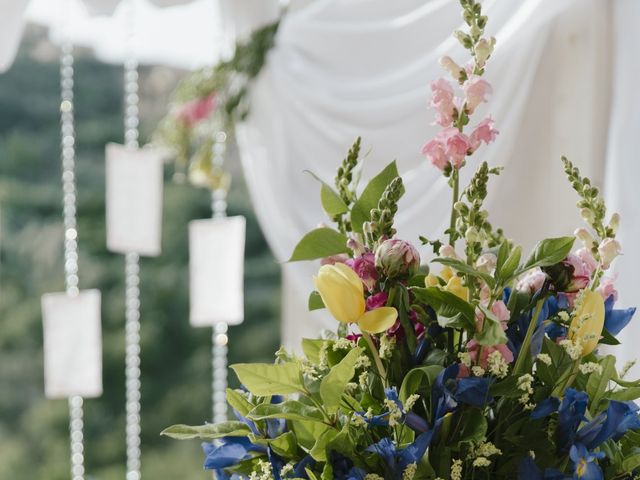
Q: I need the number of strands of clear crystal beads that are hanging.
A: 3